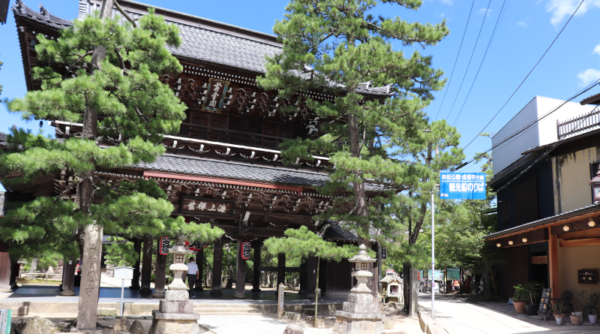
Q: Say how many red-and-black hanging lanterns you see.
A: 3